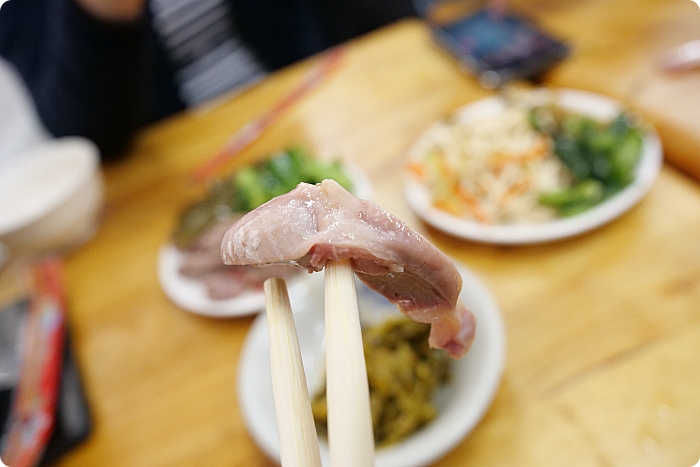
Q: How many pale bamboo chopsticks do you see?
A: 2